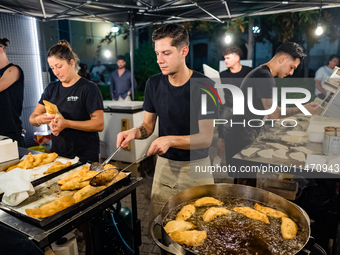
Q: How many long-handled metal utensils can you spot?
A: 2